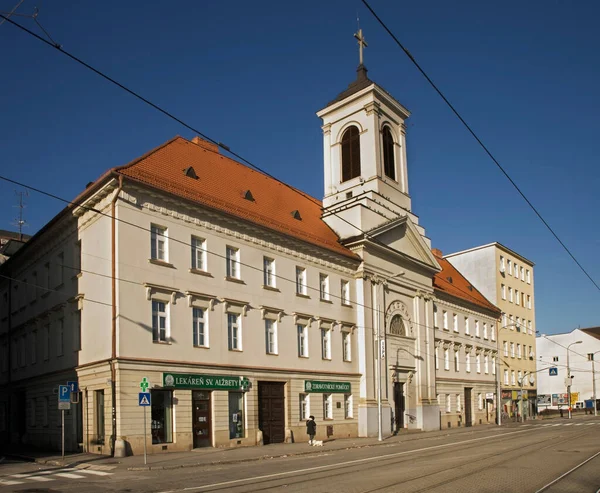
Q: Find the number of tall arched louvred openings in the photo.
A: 2